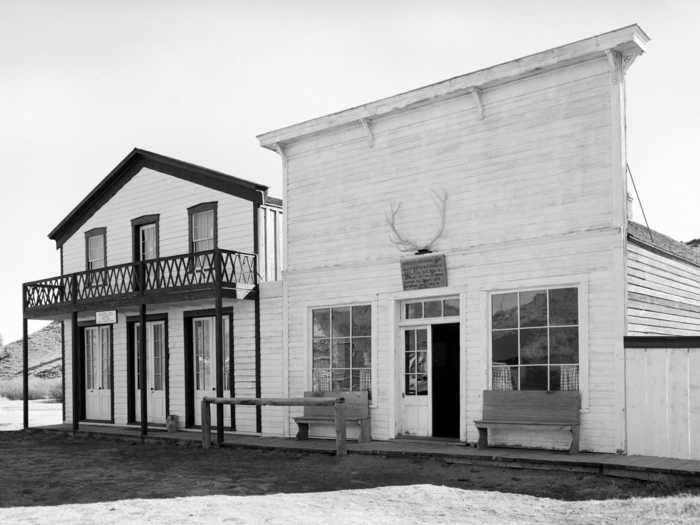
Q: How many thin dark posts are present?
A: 4